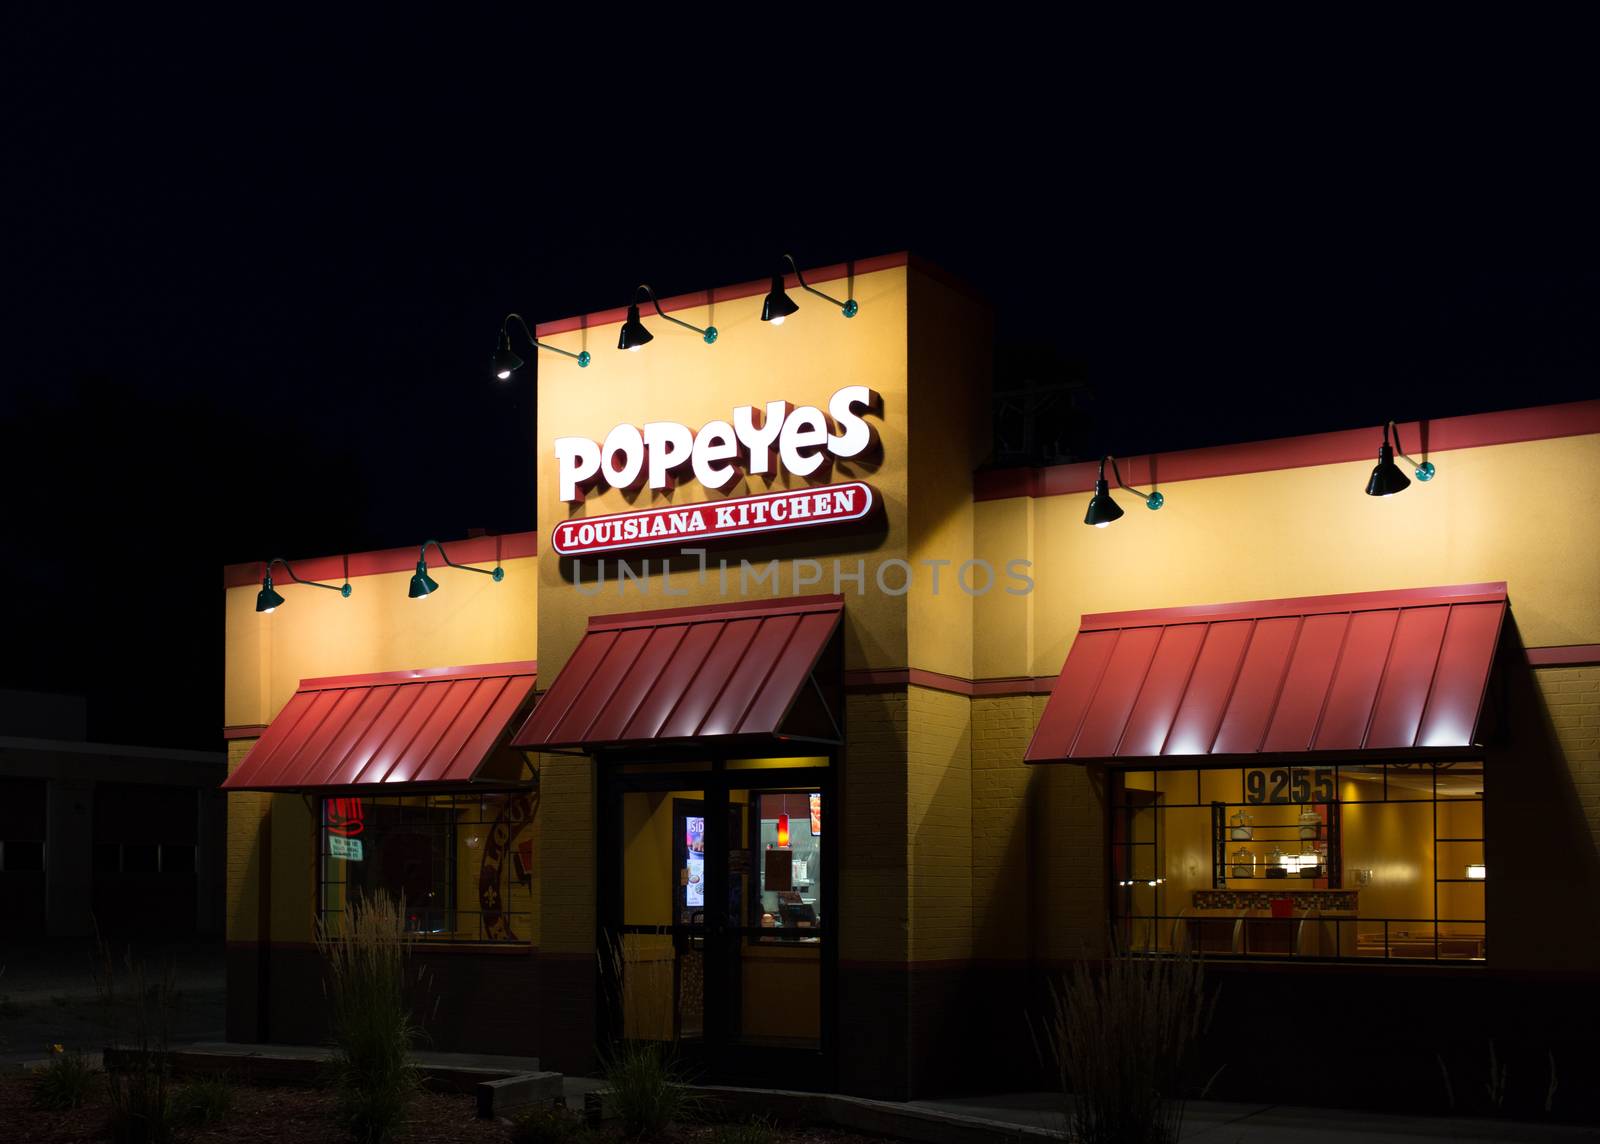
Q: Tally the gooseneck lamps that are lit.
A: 7